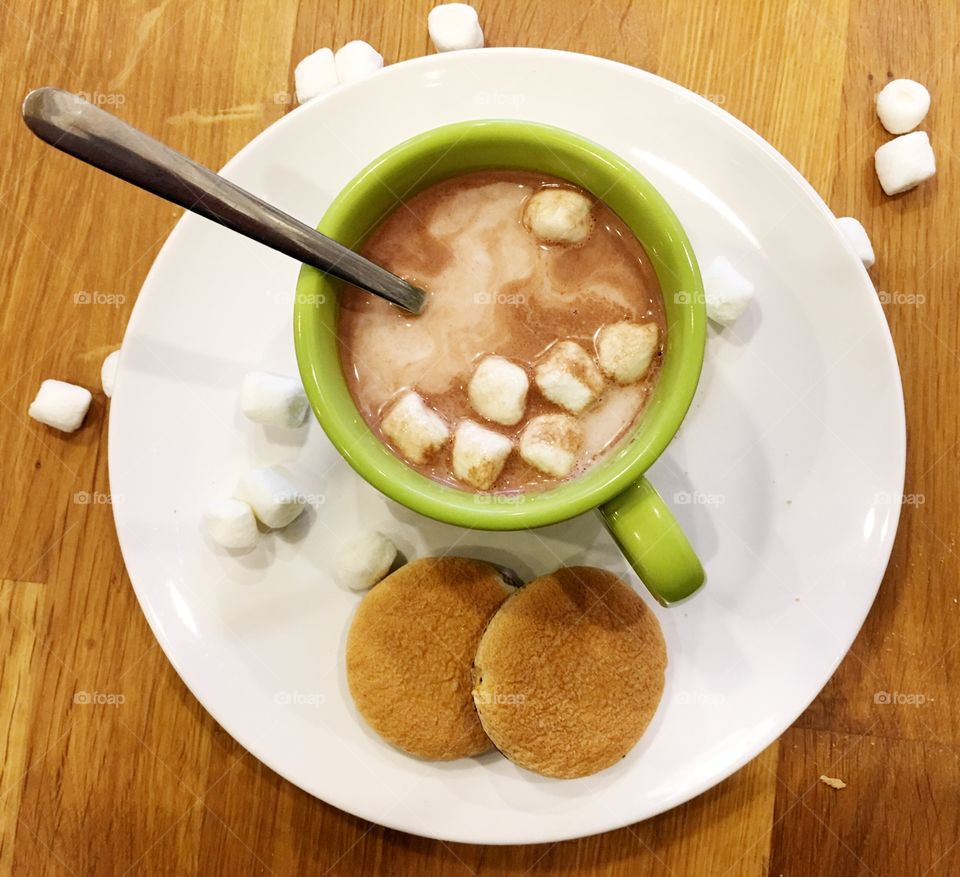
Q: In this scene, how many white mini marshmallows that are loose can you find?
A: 13